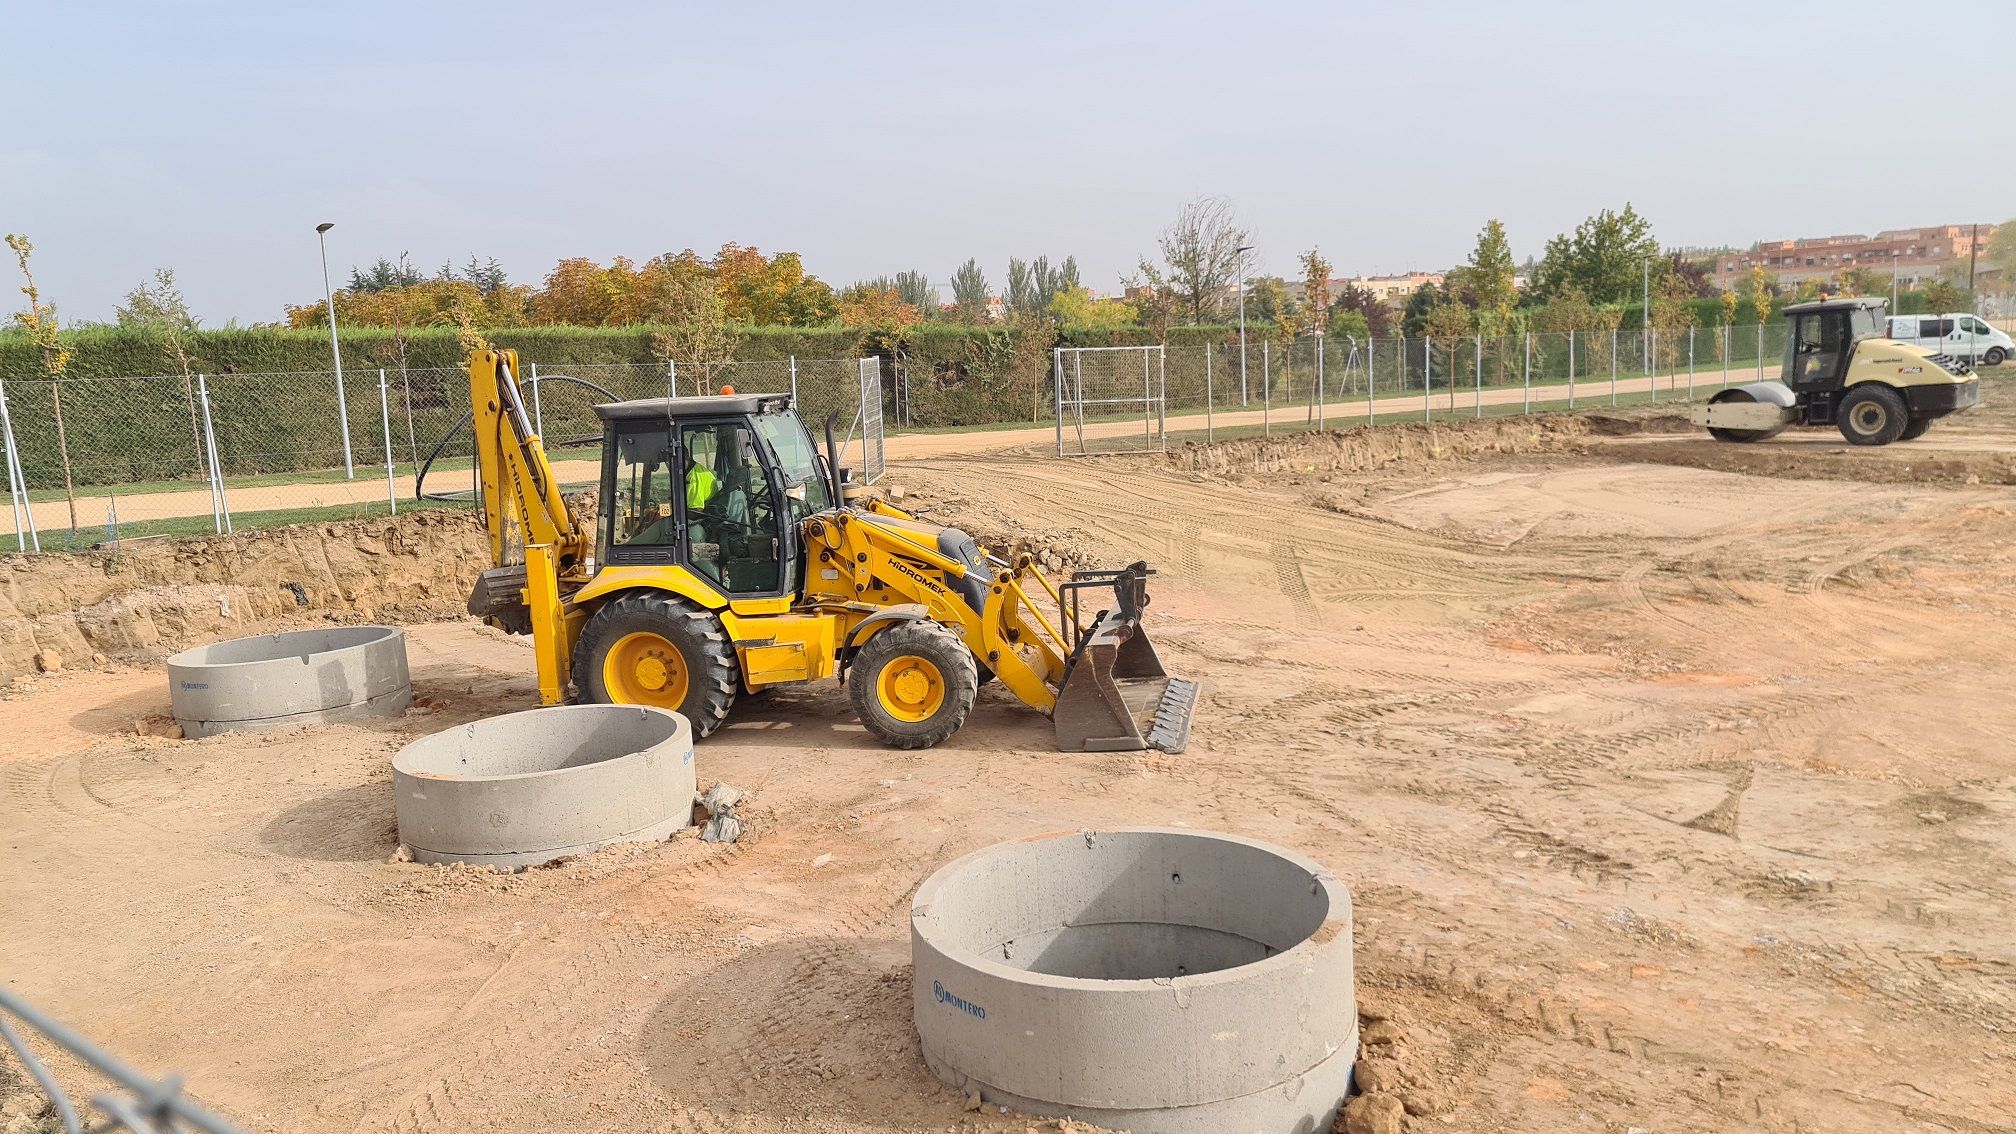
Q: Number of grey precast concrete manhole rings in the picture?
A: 3